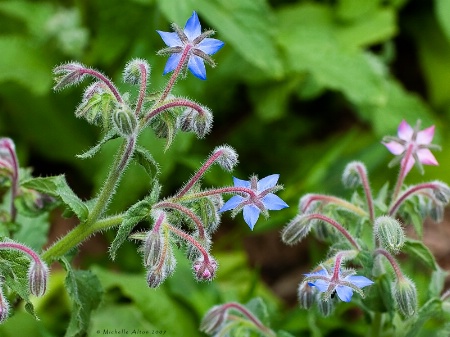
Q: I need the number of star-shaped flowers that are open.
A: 4